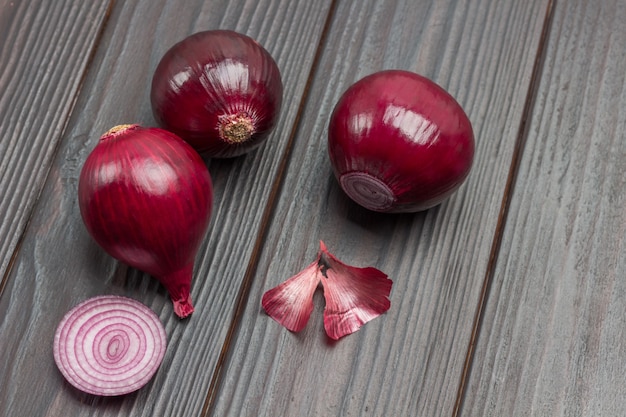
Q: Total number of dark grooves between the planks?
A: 3